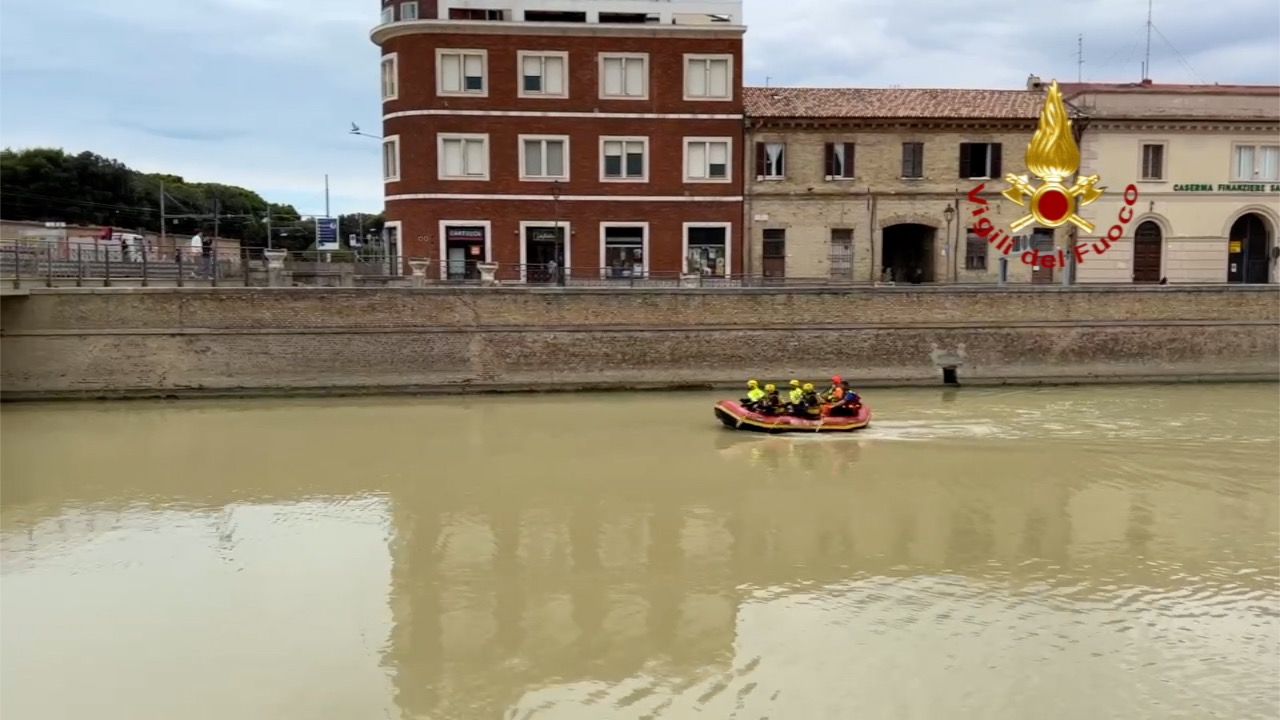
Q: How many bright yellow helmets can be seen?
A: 4